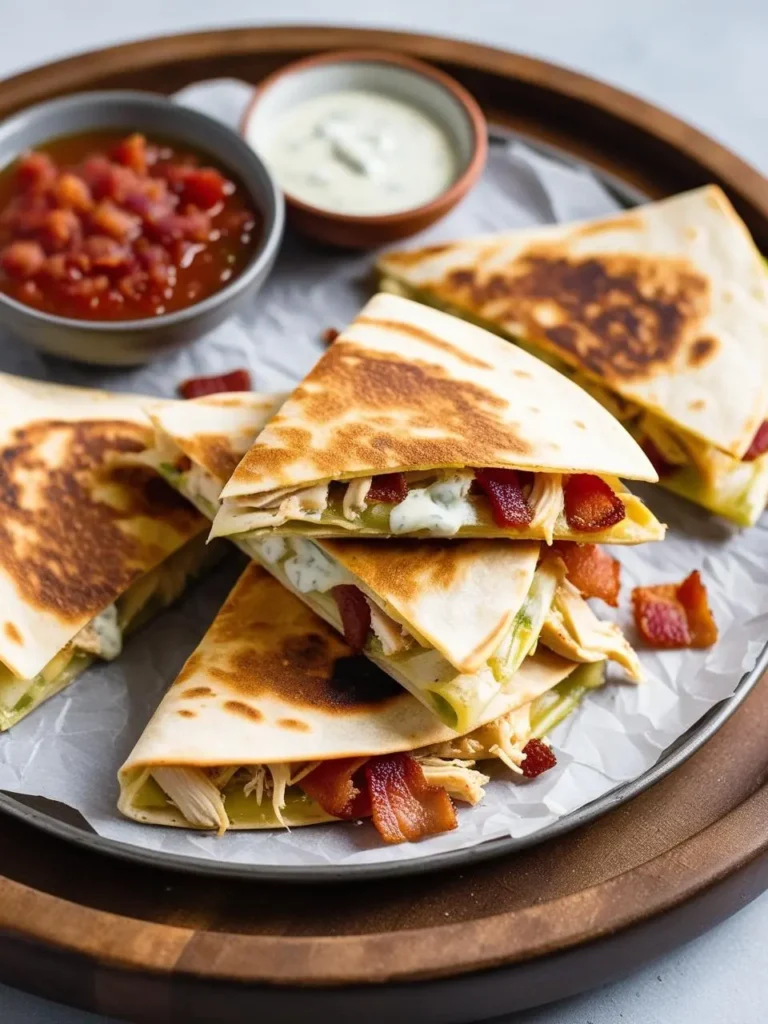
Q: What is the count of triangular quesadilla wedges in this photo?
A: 5